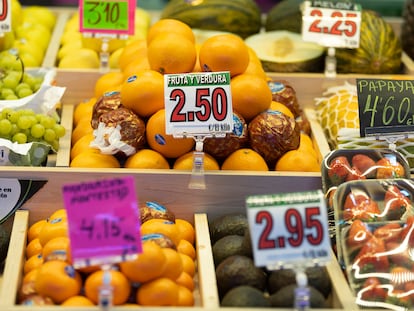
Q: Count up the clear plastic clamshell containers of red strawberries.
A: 3